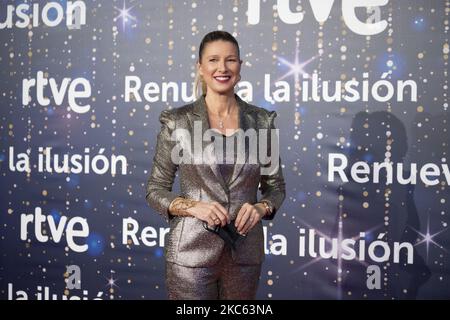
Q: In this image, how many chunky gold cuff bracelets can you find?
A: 1